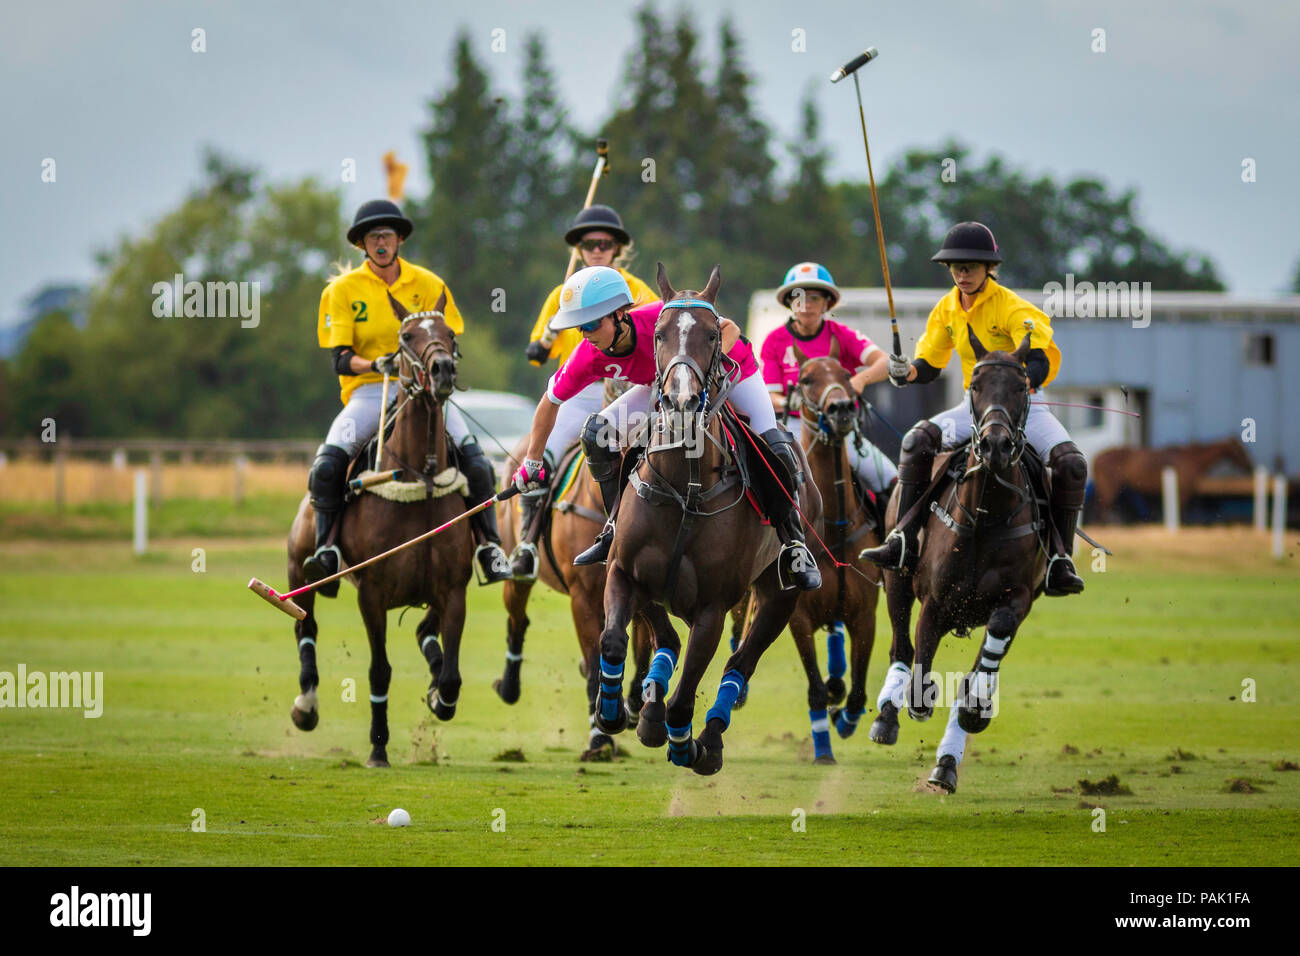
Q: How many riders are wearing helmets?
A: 5